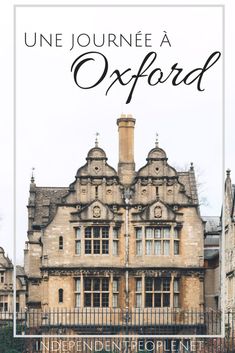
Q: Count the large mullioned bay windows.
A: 4